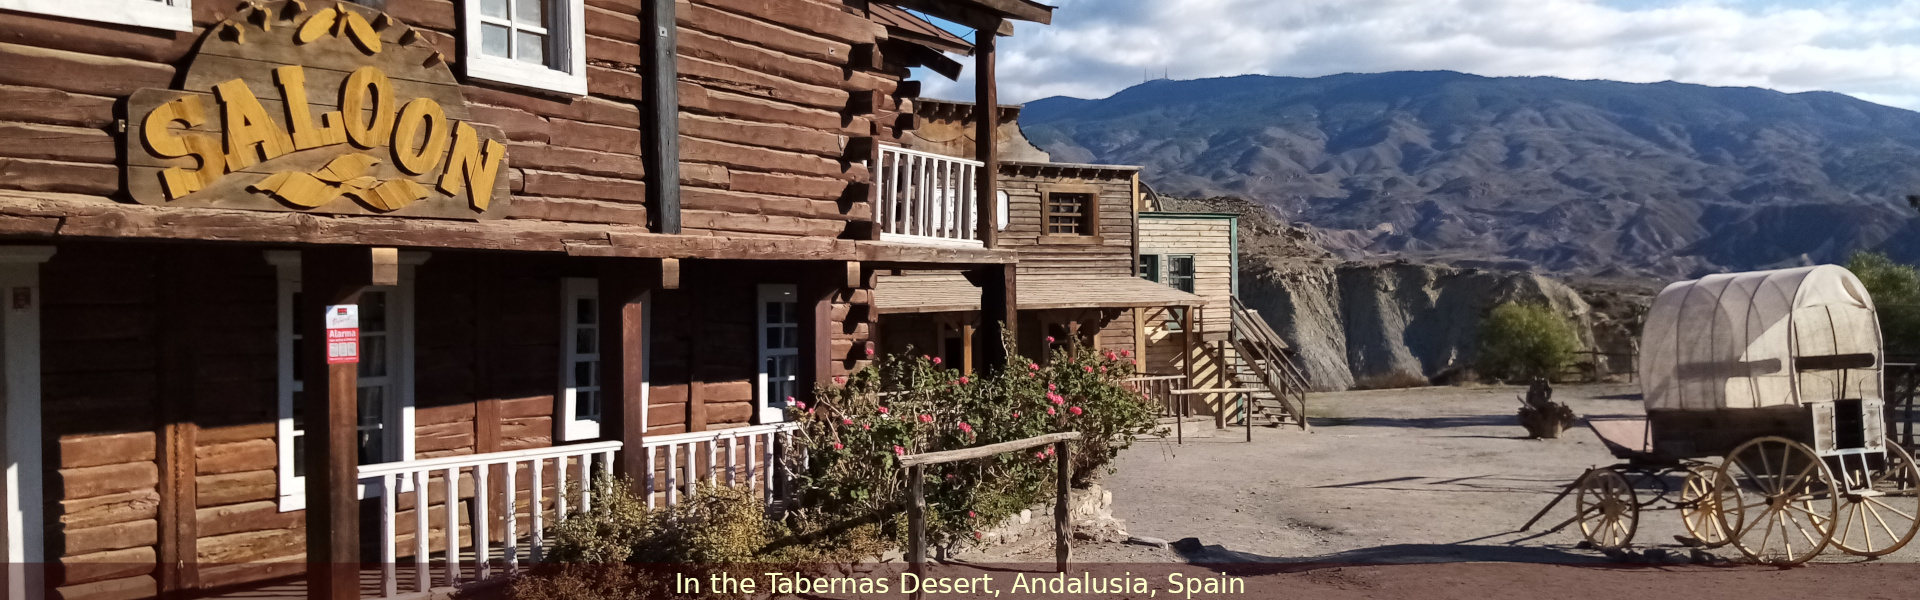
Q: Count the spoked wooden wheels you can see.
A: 4